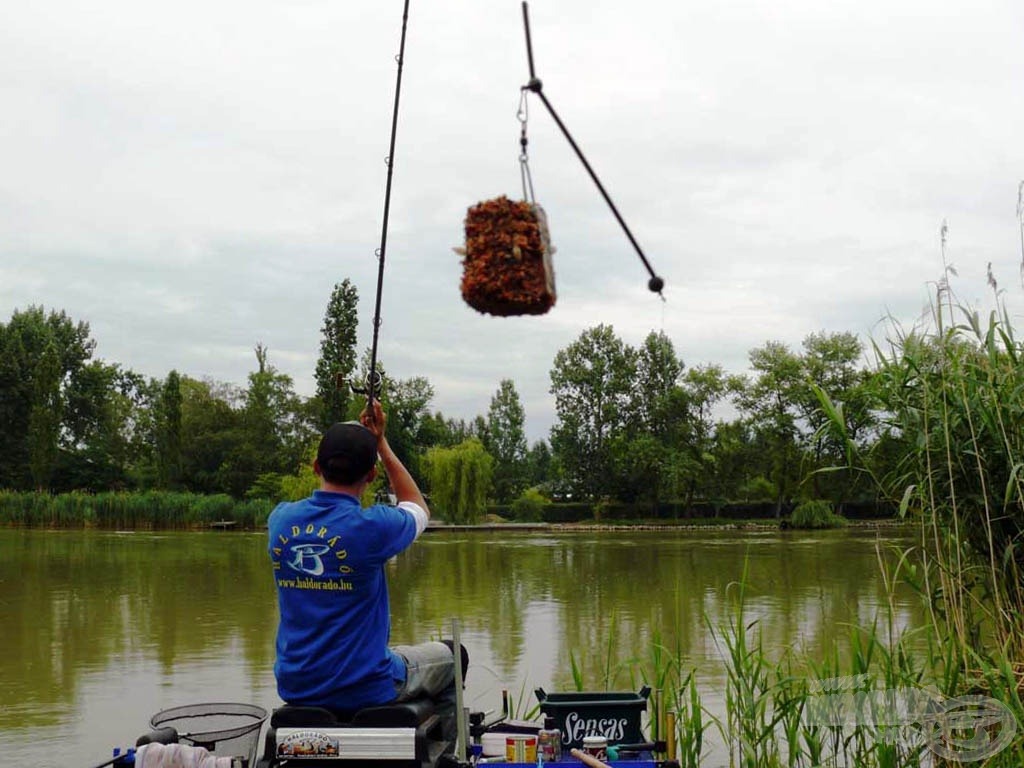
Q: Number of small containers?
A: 3